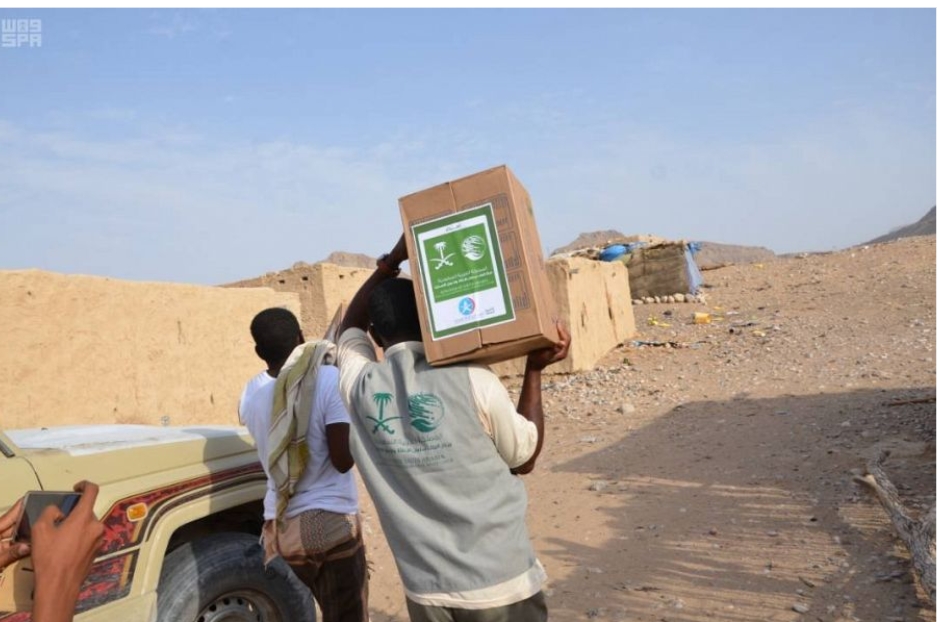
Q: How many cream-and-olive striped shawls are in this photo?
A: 1